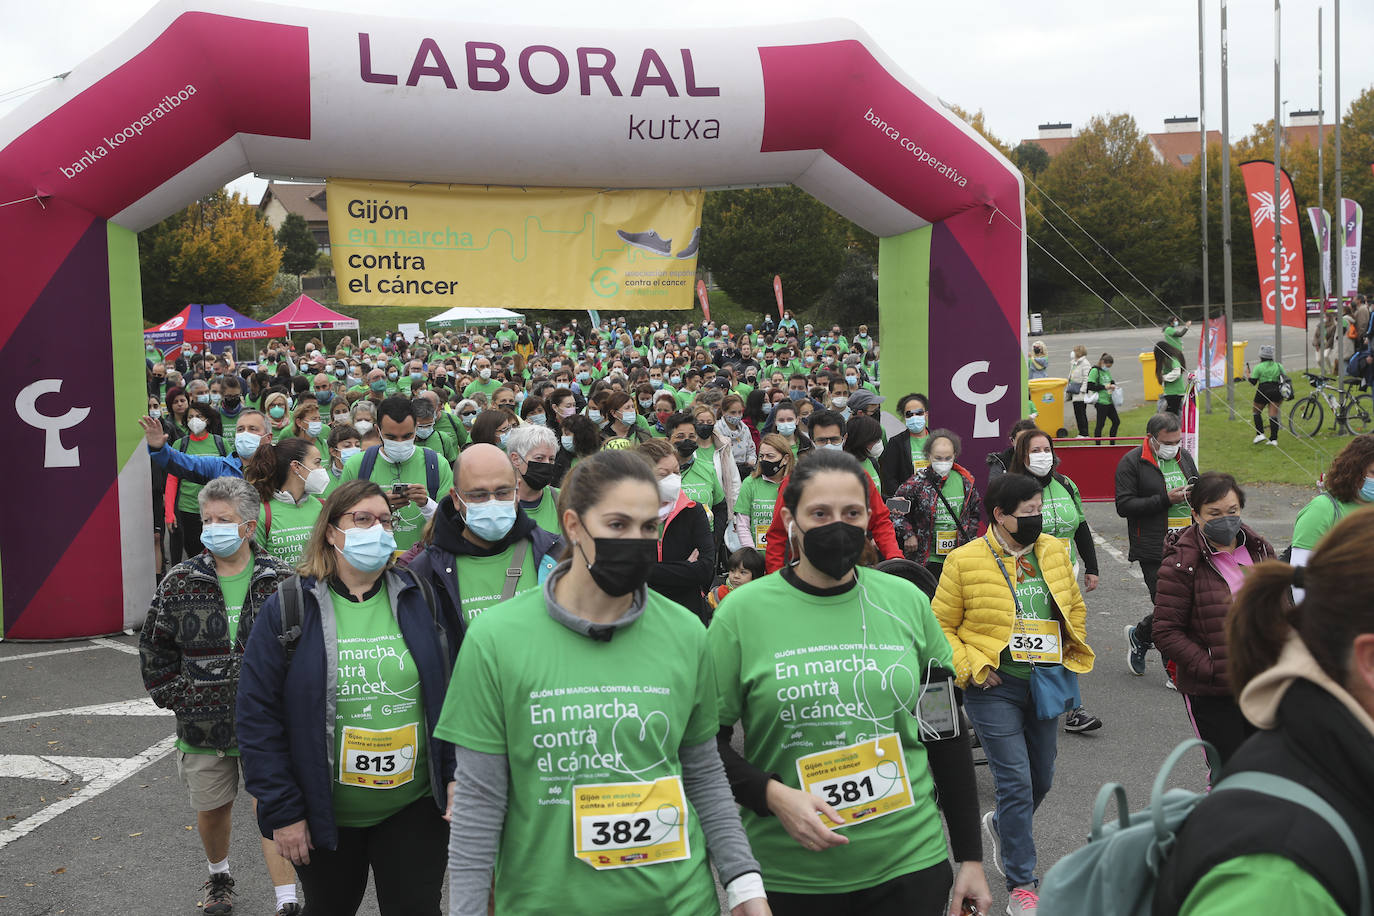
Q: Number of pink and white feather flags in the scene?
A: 2